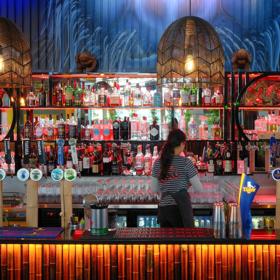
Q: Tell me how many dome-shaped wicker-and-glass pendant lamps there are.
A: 2